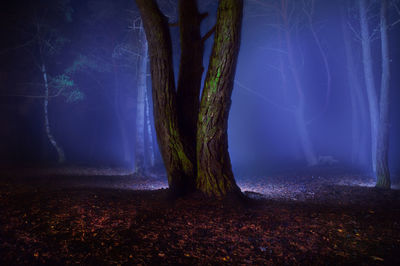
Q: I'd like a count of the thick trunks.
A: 3